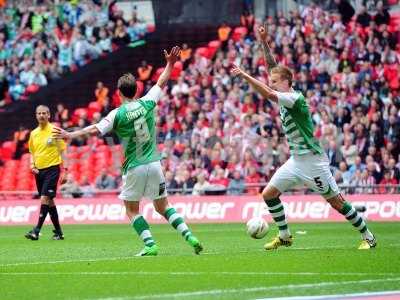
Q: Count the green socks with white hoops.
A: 4